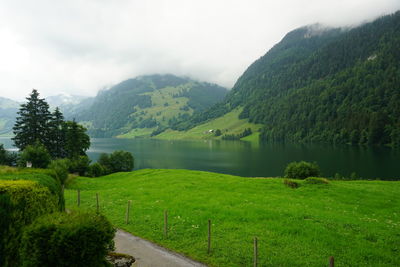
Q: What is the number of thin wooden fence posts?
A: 7